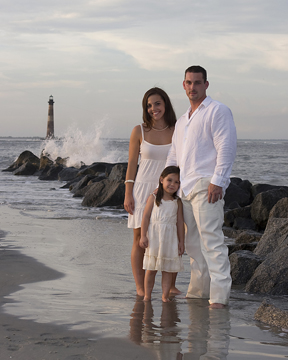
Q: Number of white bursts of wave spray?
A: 1